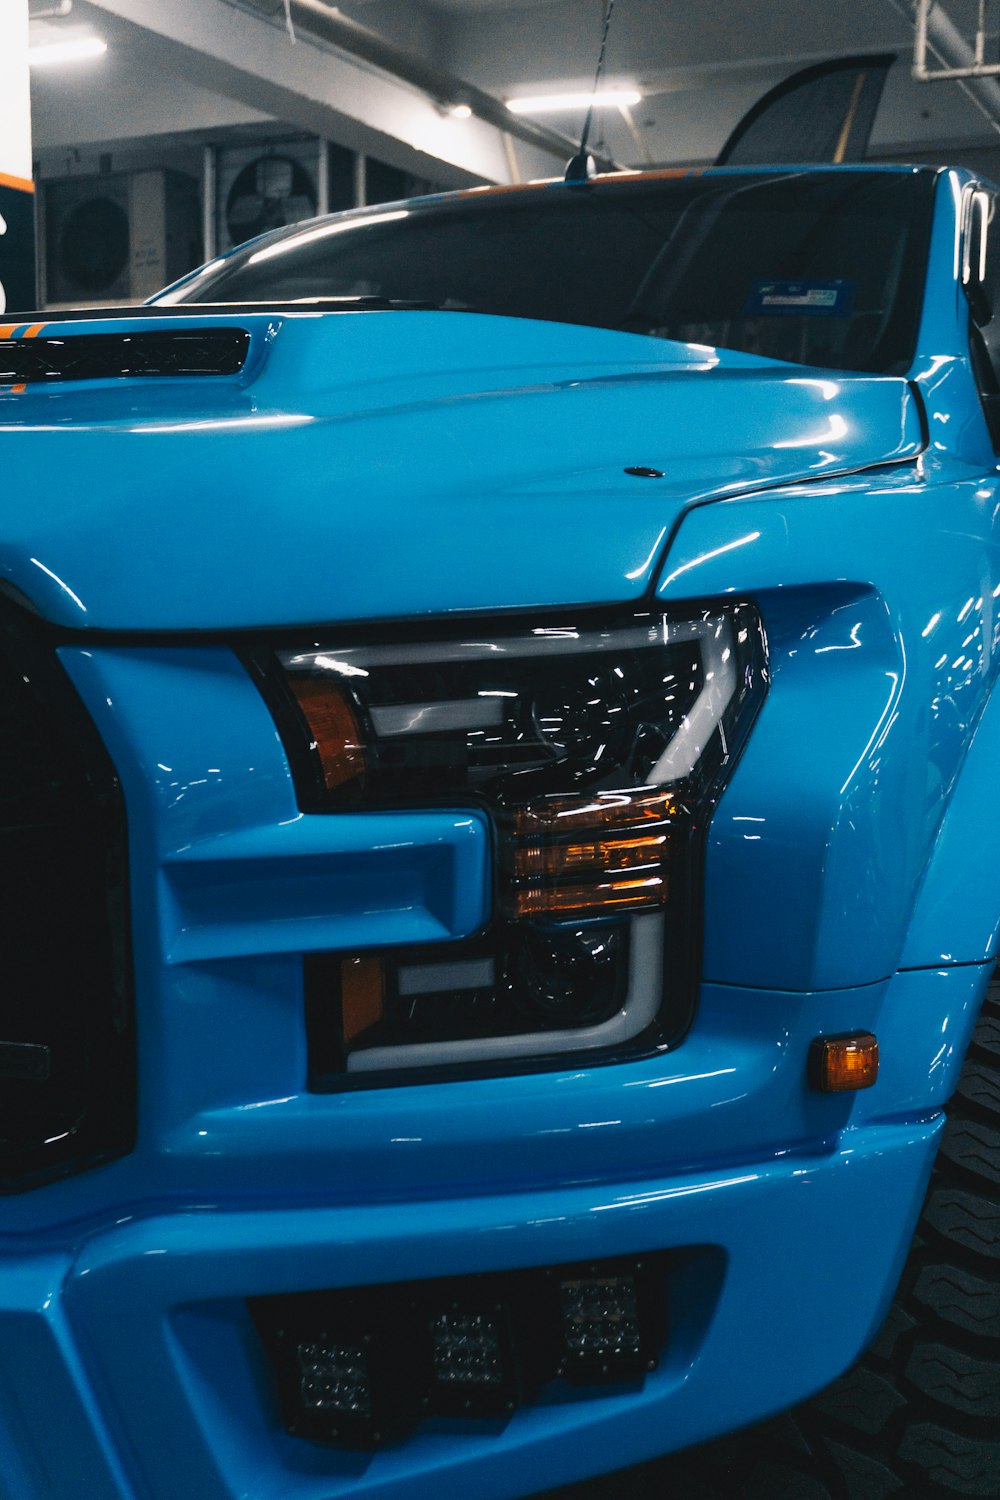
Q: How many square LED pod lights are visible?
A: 3